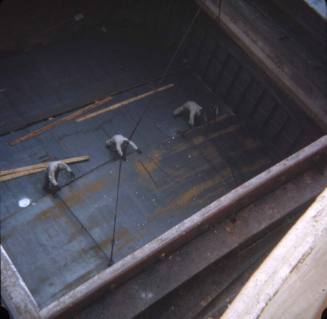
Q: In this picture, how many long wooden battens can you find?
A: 4